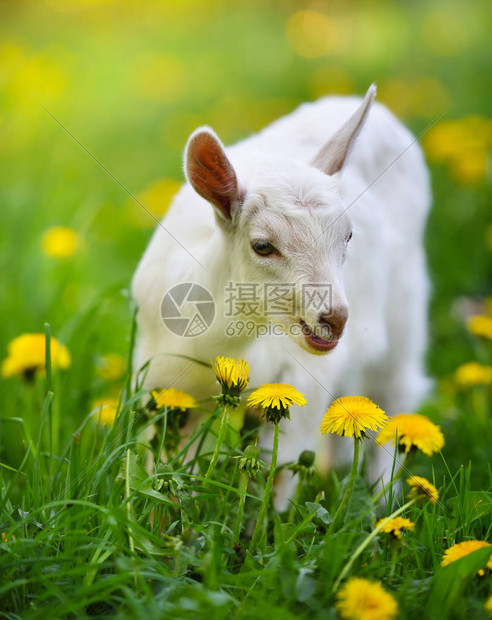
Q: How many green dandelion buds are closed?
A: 3